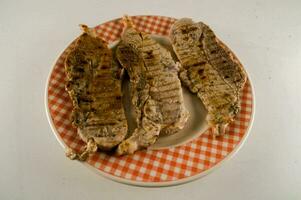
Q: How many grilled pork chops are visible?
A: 3